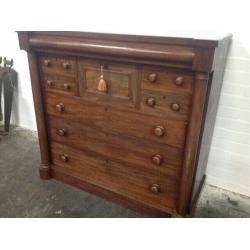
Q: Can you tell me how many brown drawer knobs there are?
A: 14